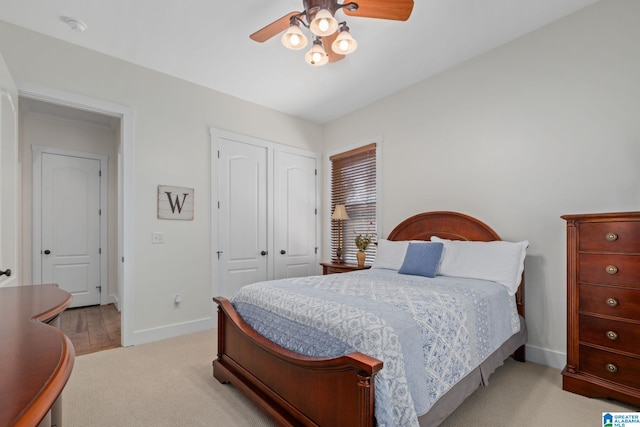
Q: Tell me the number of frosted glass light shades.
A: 4